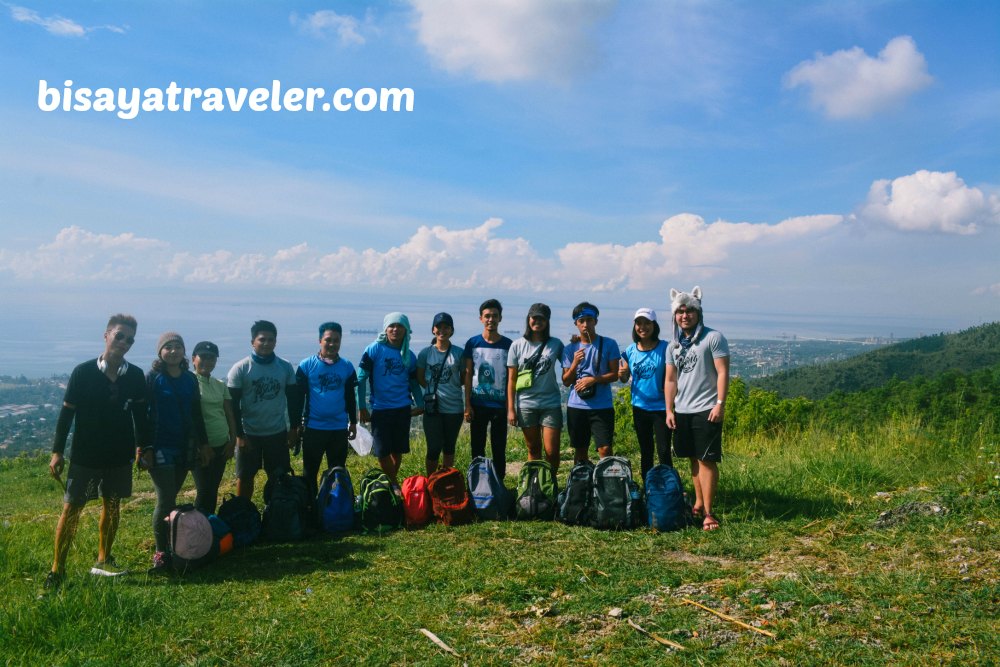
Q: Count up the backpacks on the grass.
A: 13